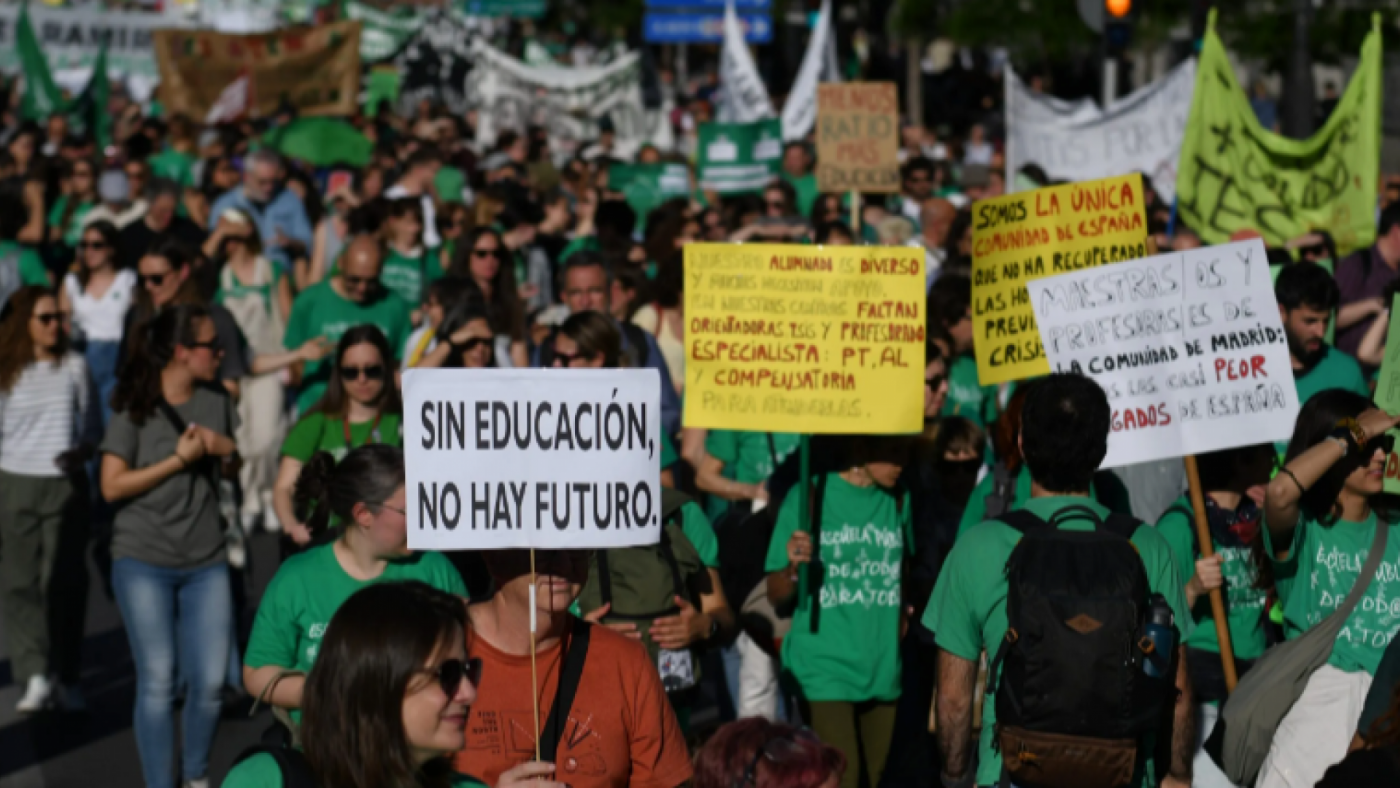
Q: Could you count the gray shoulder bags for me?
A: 1